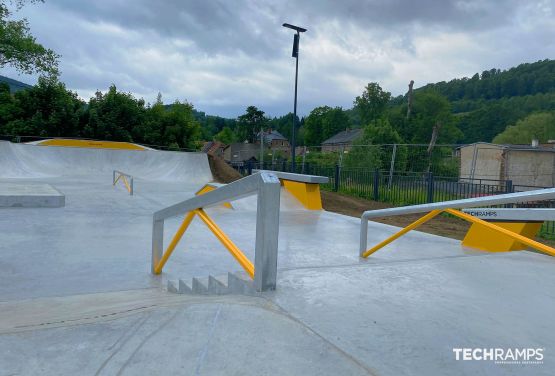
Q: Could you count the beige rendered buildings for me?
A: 1